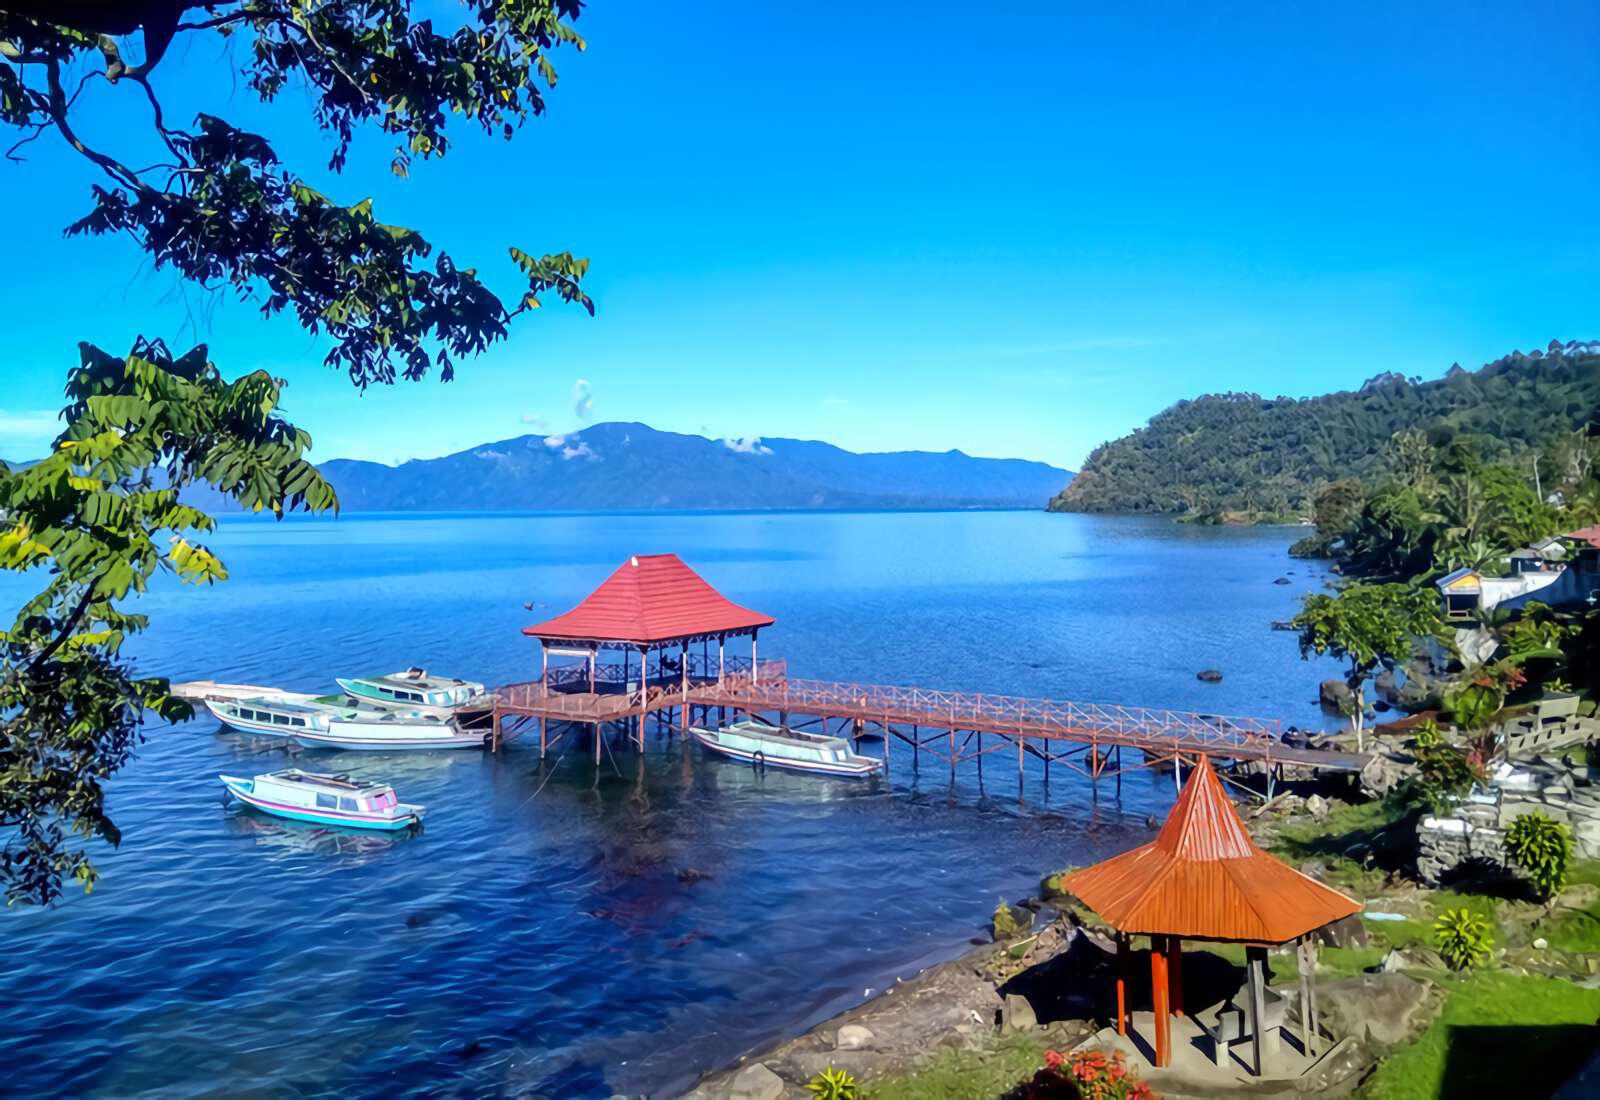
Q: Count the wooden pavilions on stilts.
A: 1